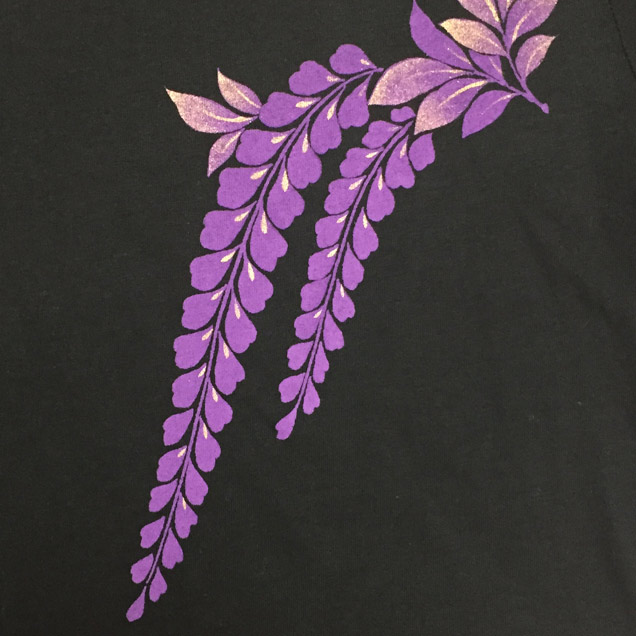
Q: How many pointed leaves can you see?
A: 13